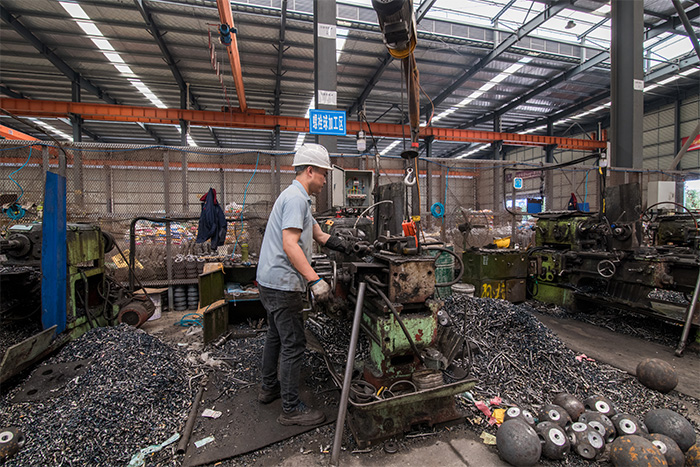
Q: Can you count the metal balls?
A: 15